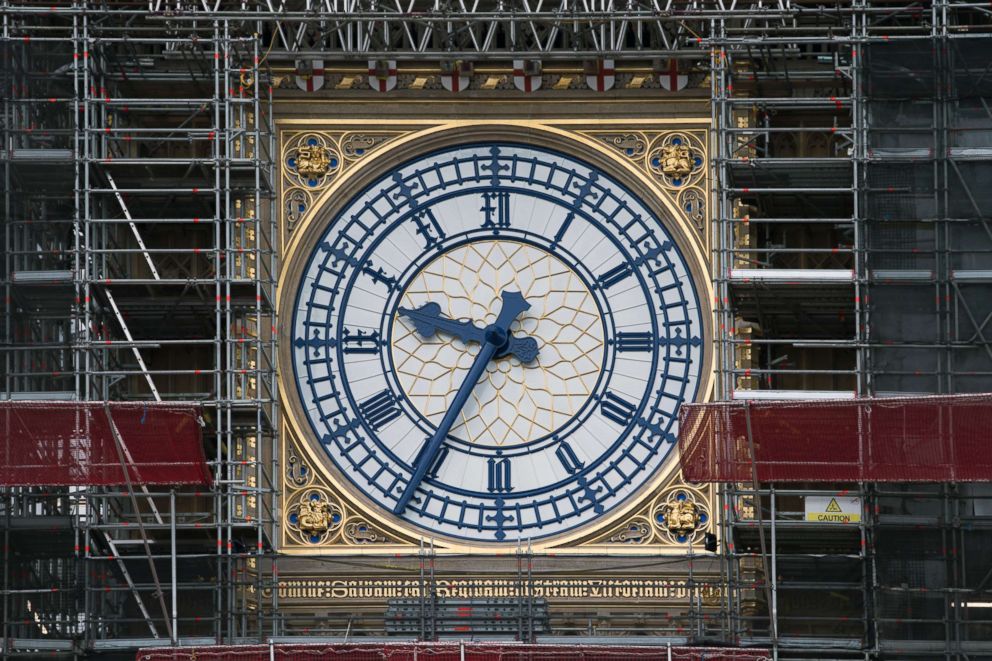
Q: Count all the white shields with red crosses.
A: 6